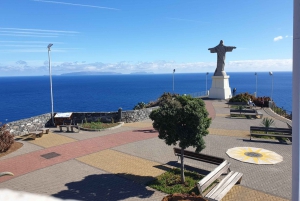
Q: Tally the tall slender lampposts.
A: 5